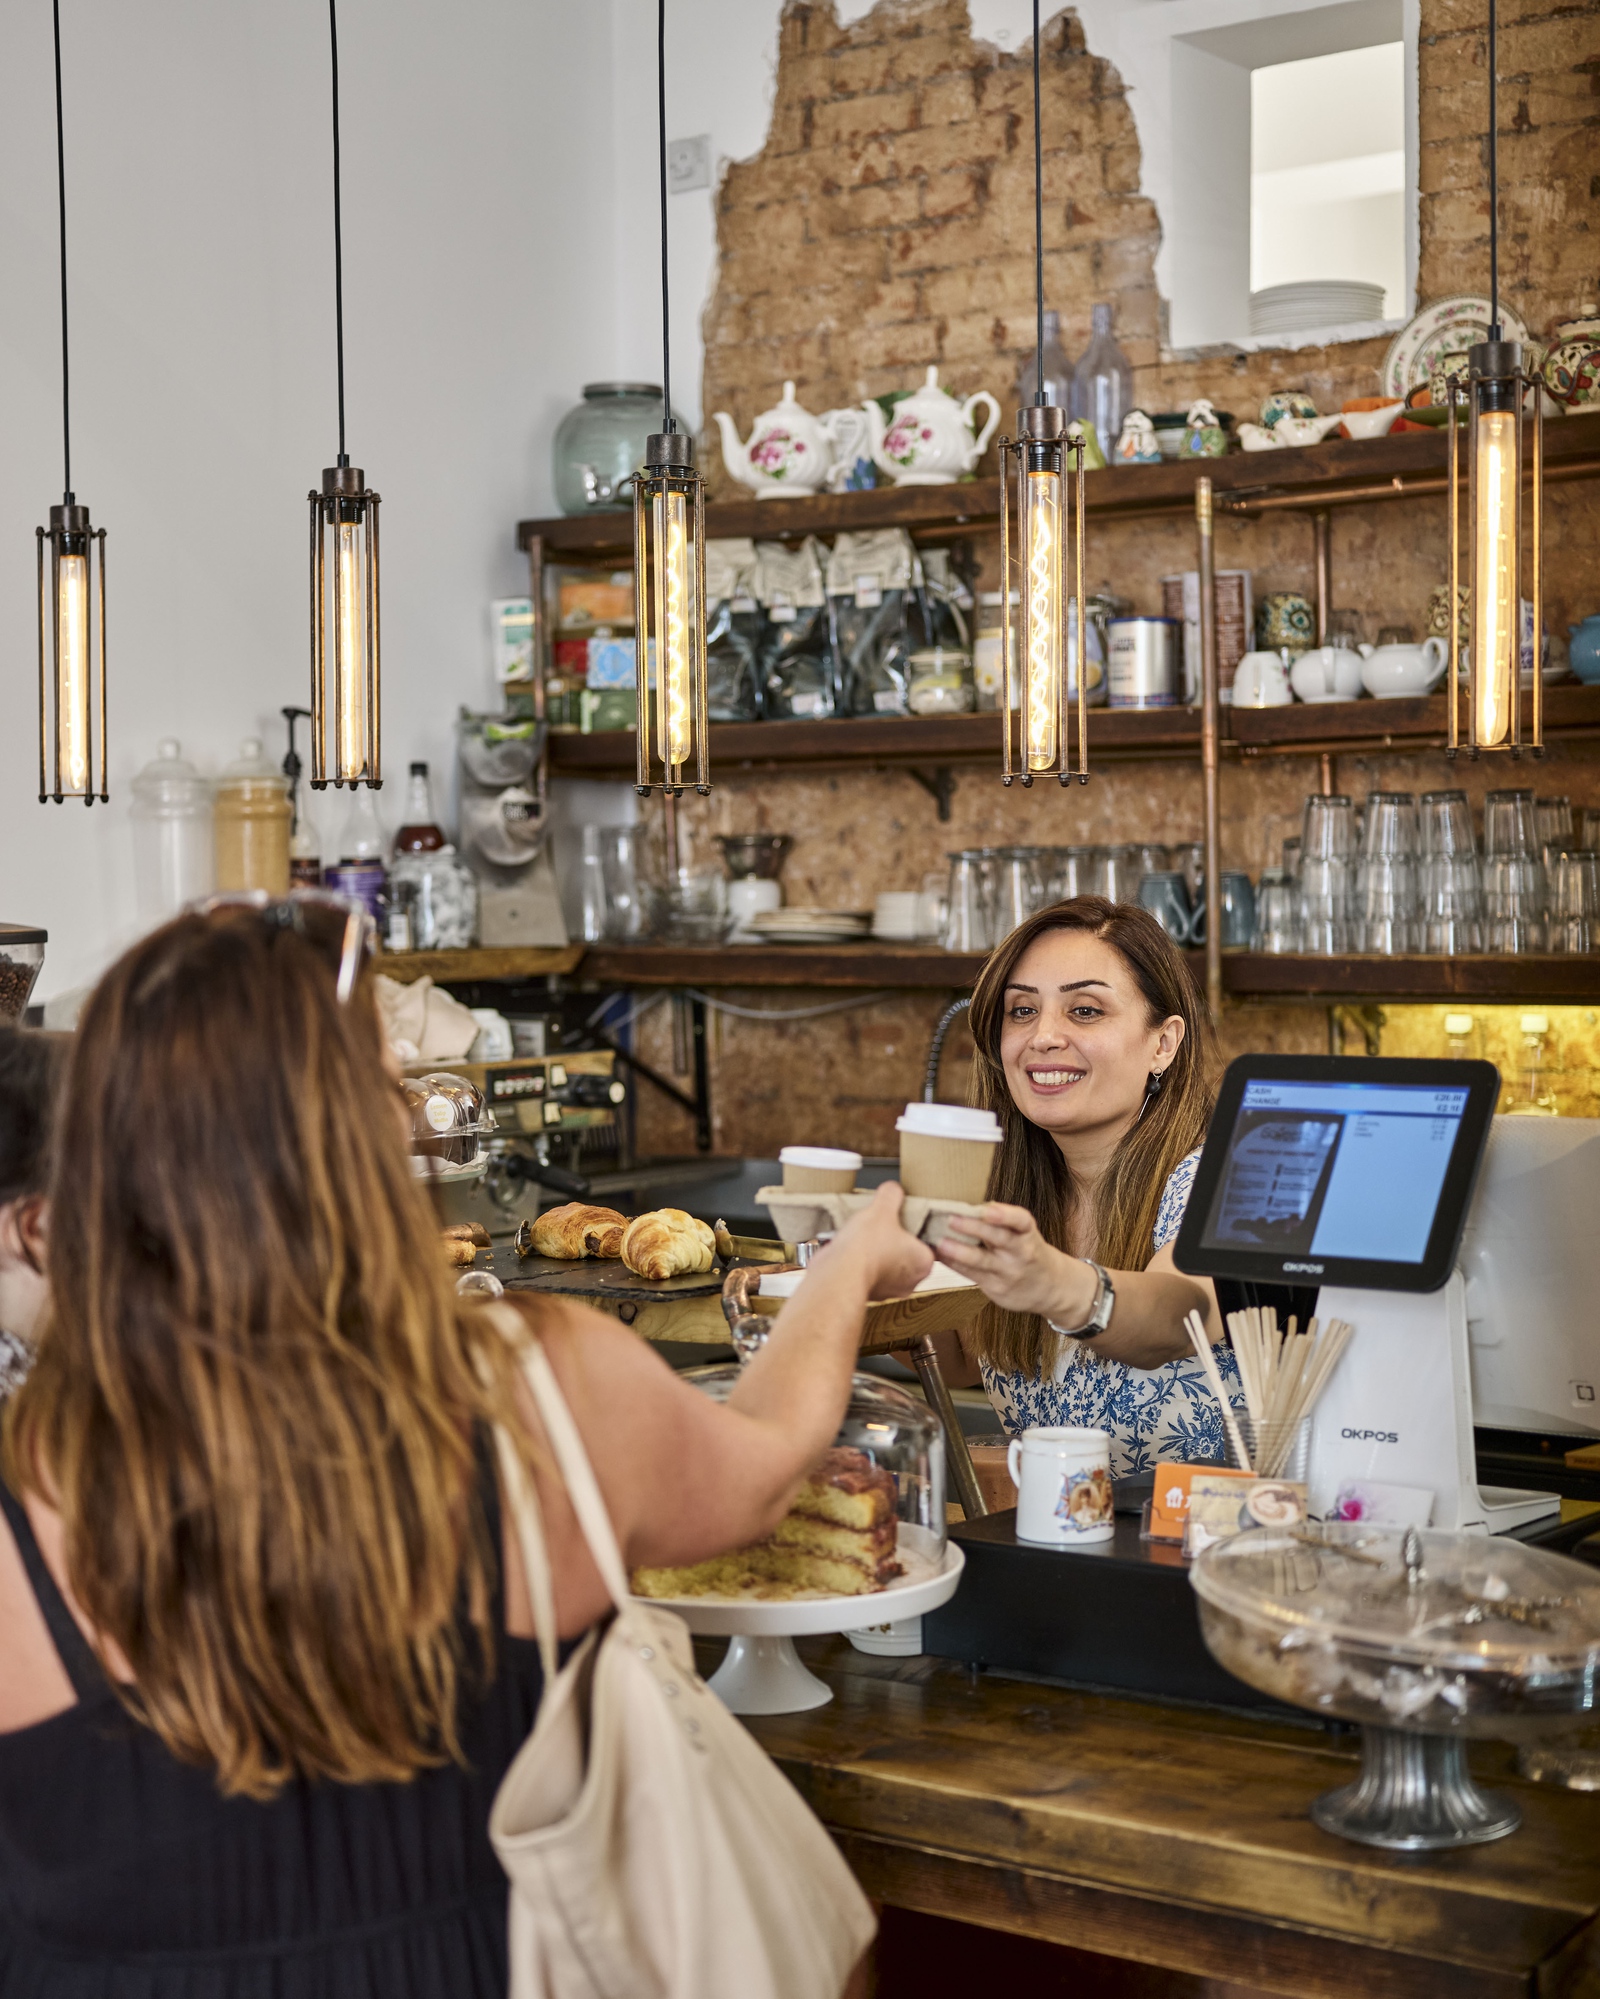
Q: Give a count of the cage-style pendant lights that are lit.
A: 5